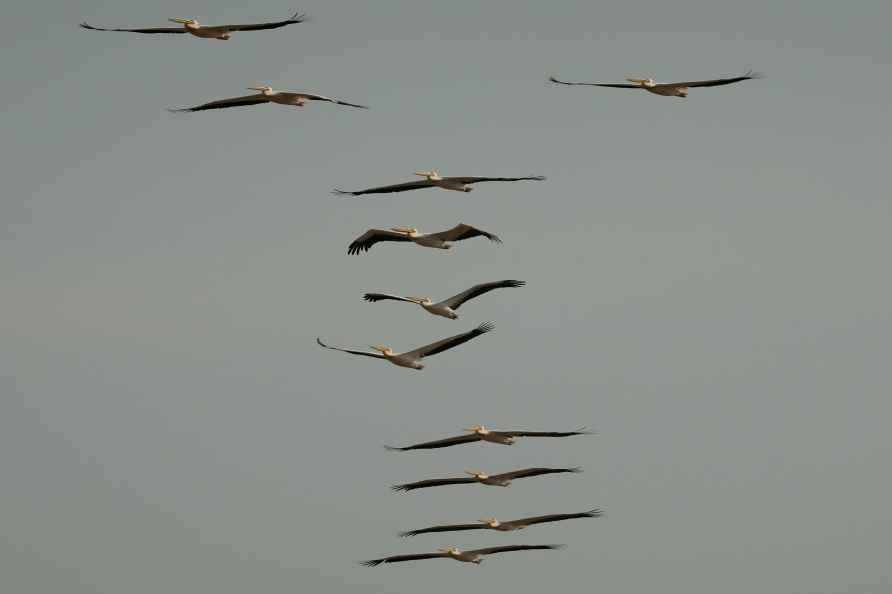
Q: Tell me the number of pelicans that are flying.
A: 11